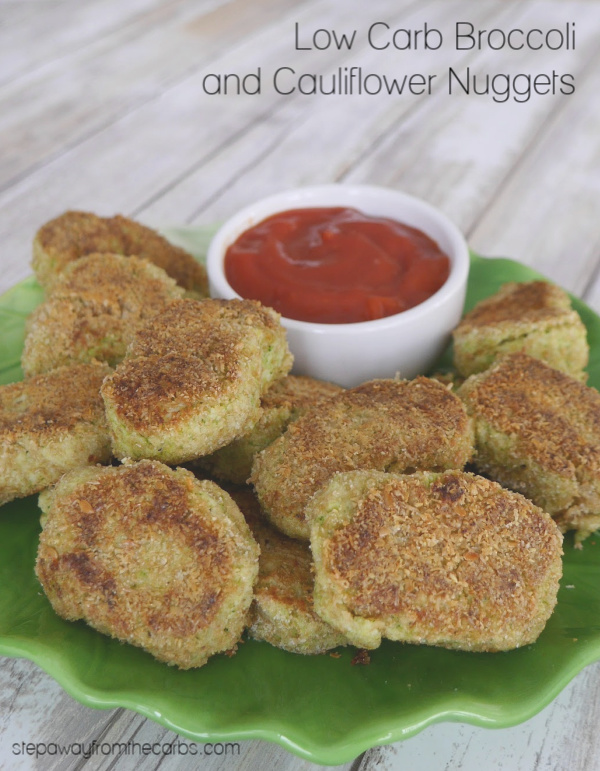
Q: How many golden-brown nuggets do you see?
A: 11